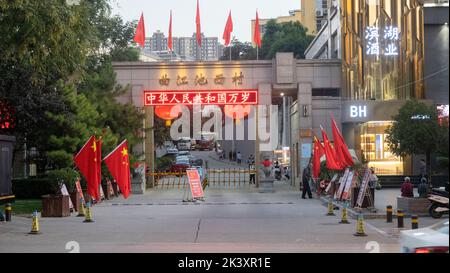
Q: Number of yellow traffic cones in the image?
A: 6